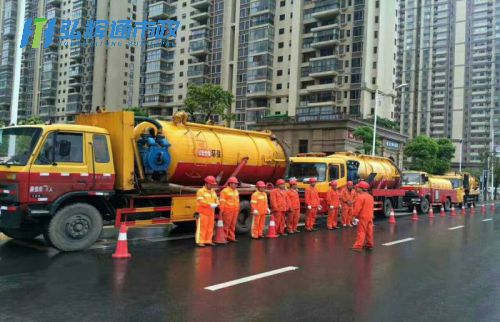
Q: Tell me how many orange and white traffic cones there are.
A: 12